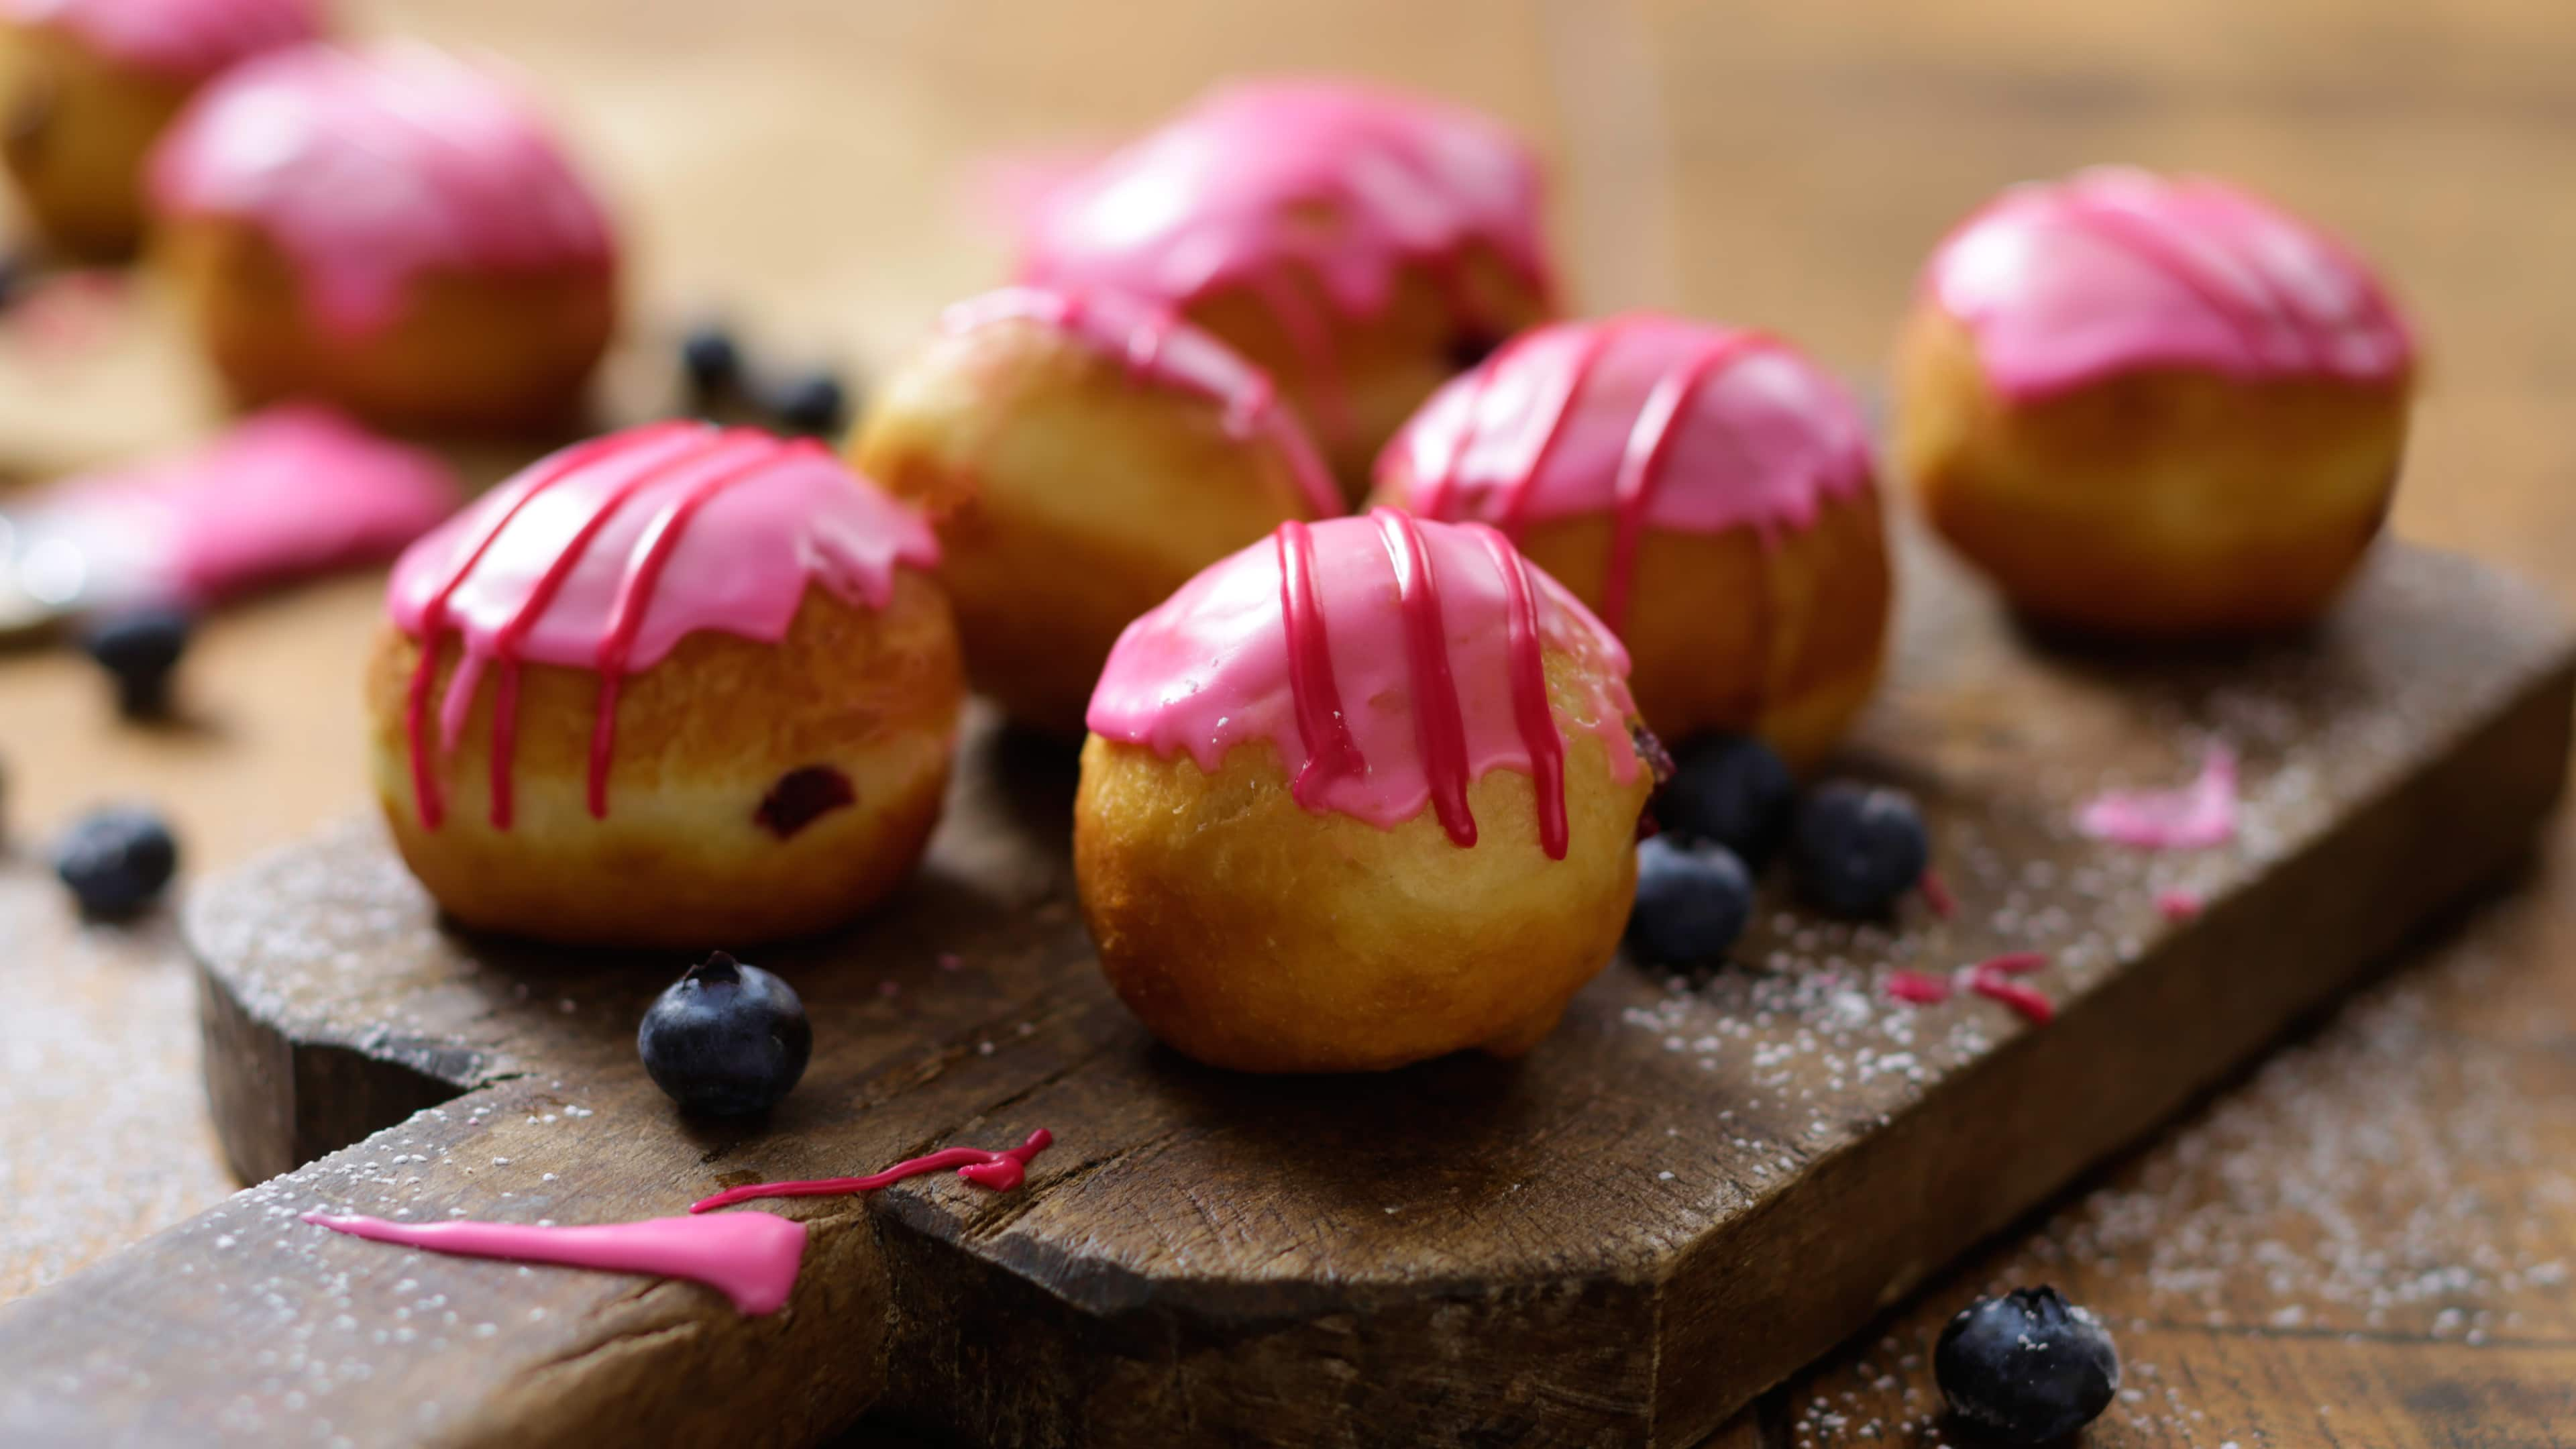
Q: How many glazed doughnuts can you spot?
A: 8